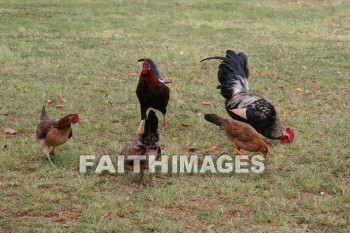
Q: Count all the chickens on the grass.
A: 5